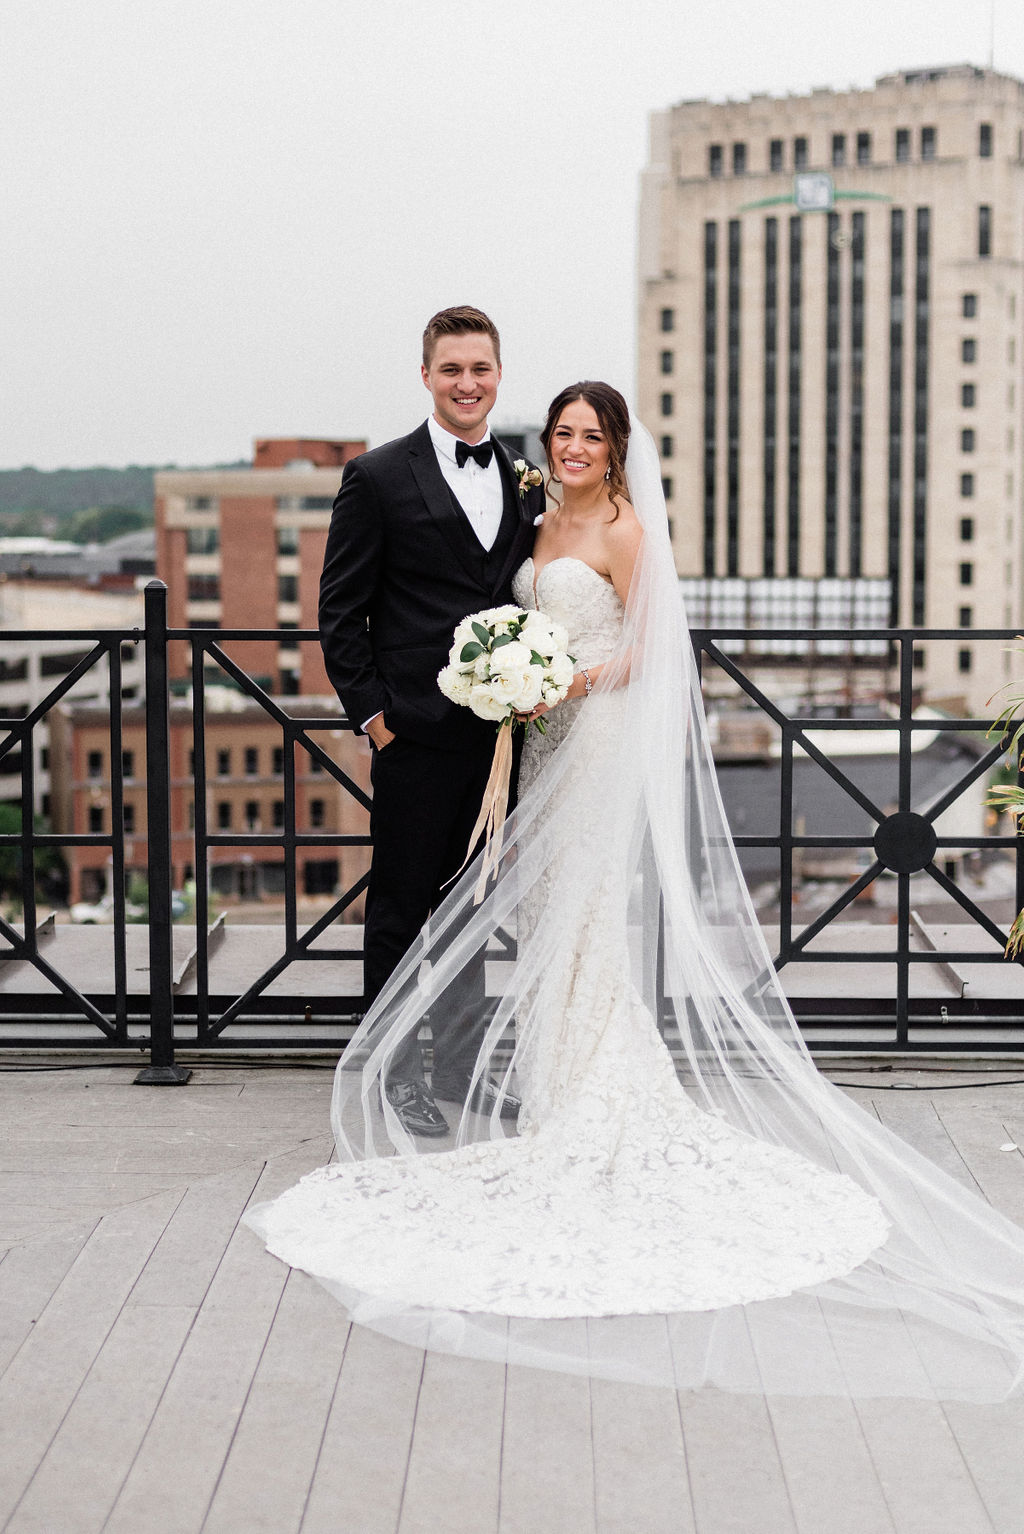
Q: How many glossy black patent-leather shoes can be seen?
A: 2